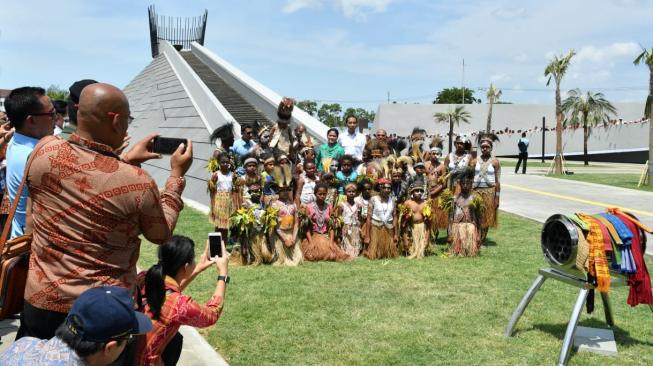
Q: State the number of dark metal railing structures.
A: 1